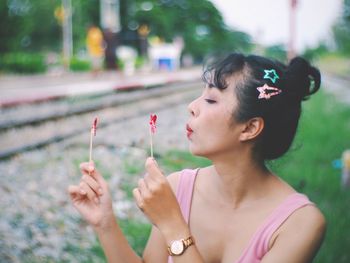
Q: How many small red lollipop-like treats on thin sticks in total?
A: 2